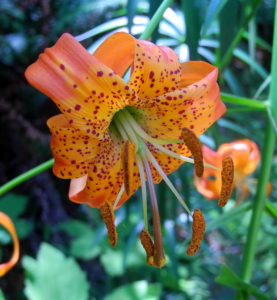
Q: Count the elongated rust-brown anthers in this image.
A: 6